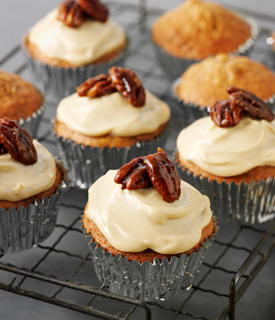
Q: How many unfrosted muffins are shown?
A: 3